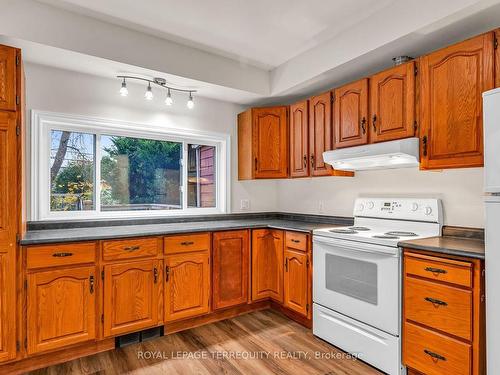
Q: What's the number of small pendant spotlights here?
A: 4